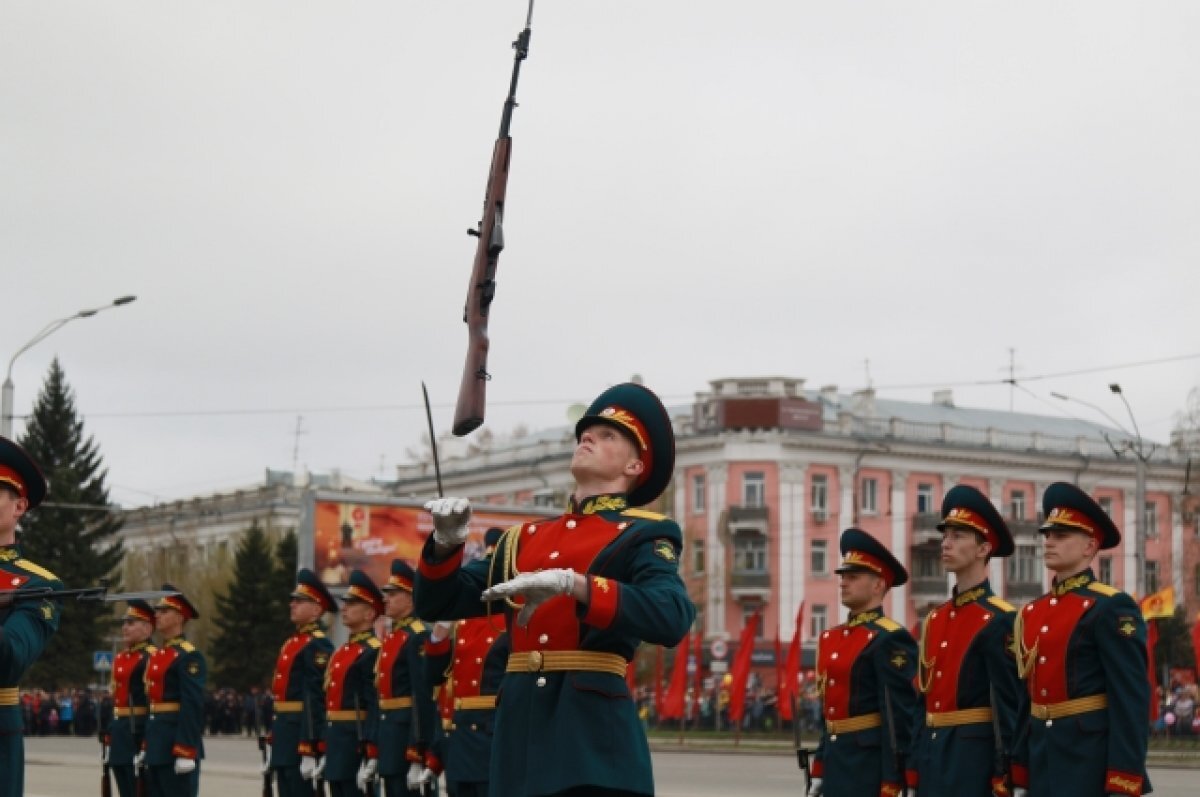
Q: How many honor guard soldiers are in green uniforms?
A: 11